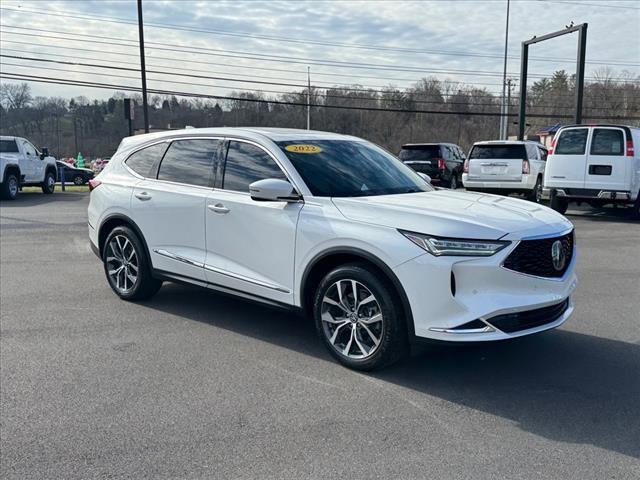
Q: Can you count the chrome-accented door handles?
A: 2